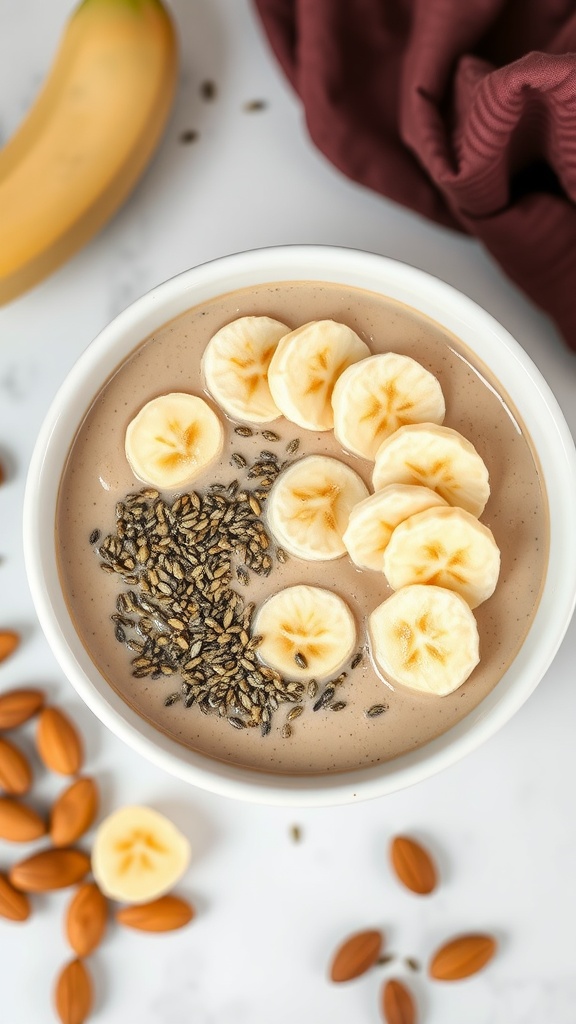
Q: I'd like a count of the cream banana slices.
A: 11